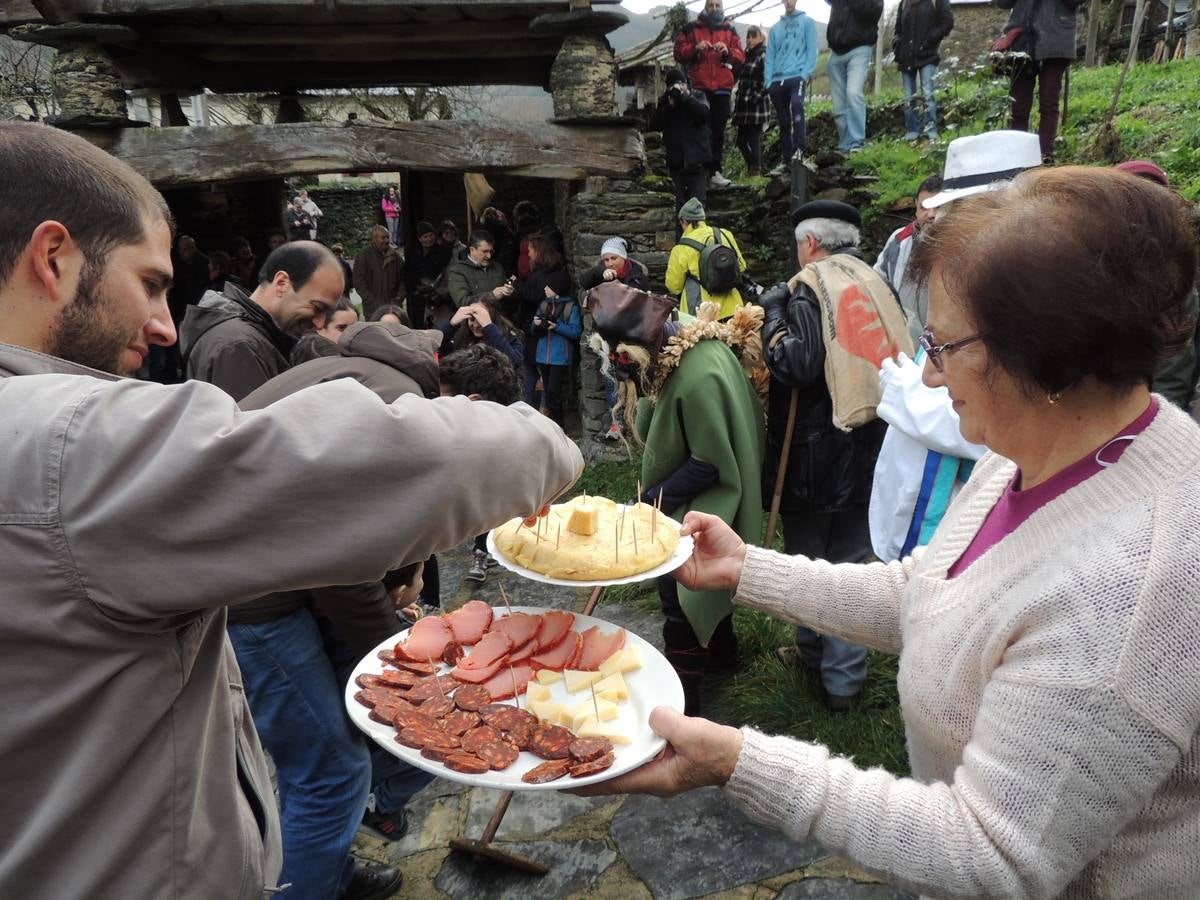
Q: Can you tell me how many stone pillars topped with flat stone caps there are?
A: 2